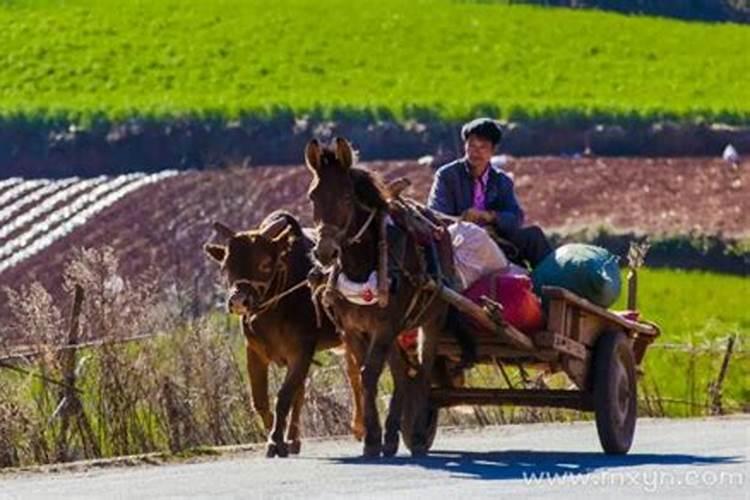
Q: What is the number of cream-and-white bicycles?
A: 0